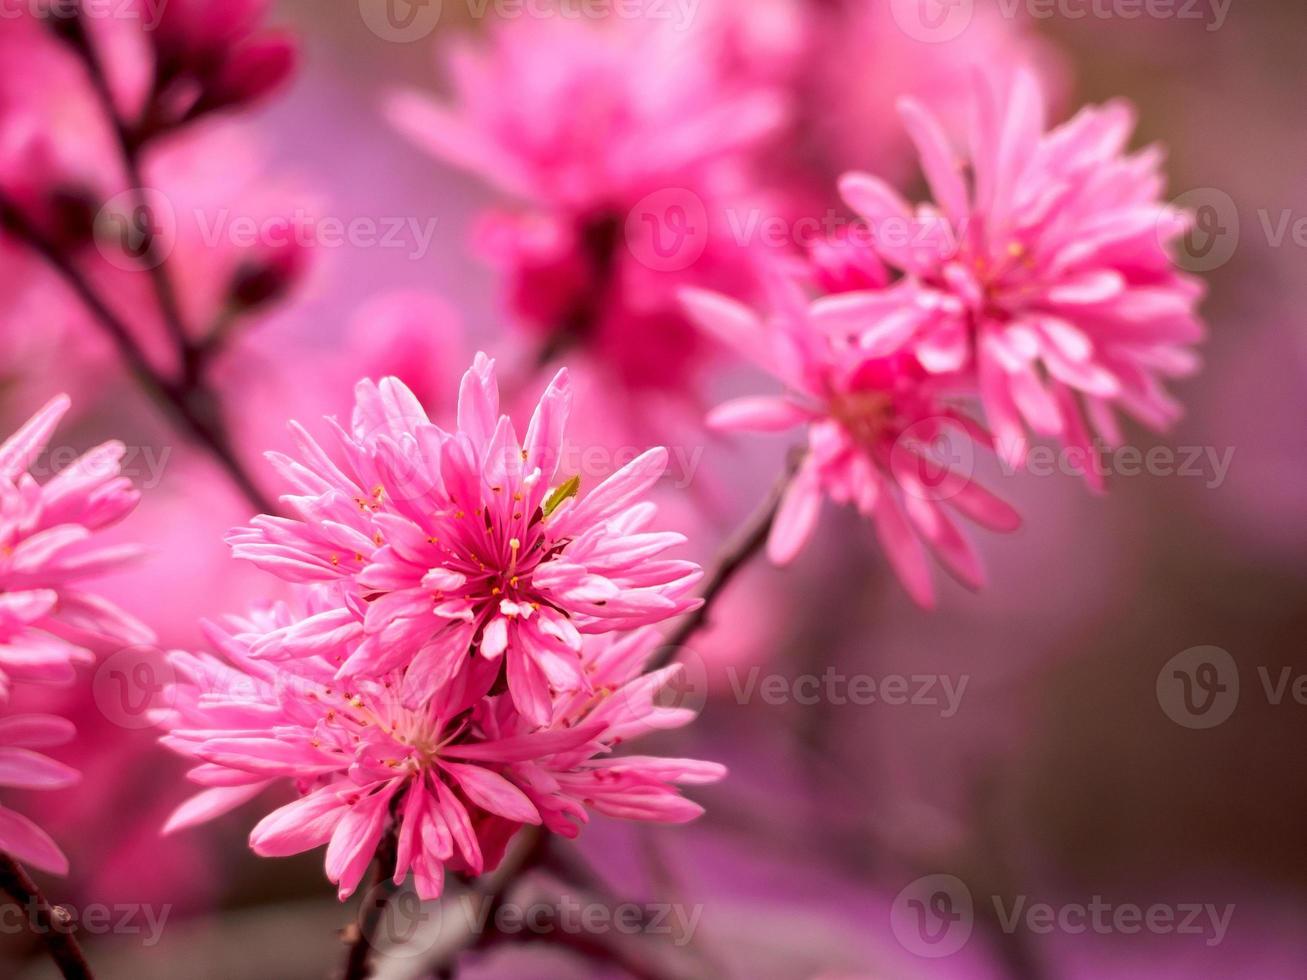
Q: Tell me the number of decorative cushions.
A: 0